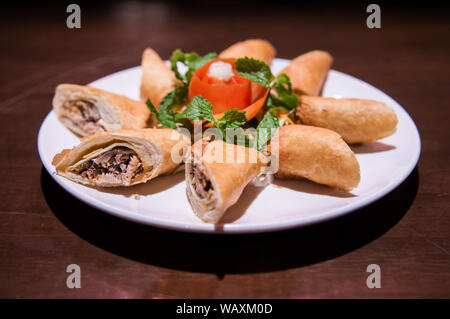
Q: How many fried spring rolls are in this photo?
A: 8